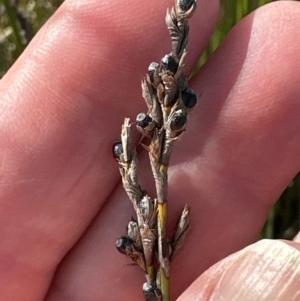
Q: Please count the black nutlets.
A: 9